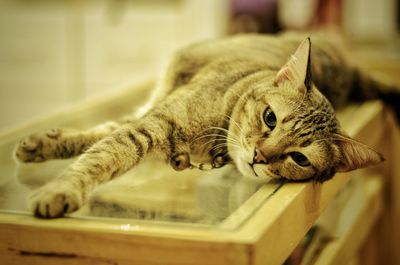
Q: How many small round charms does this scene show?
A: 2